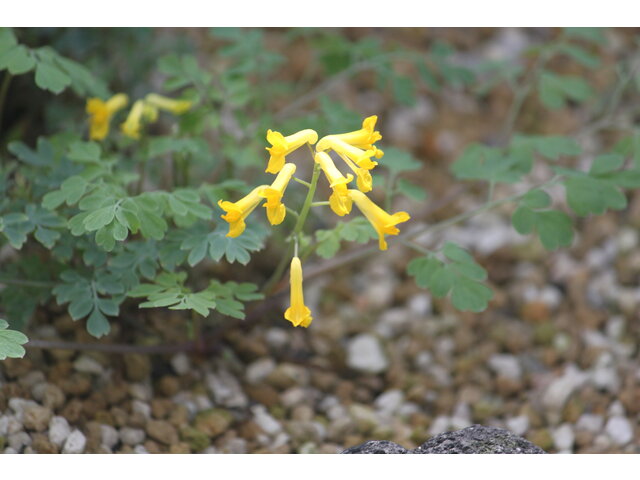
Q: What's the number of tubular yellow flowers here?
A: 11